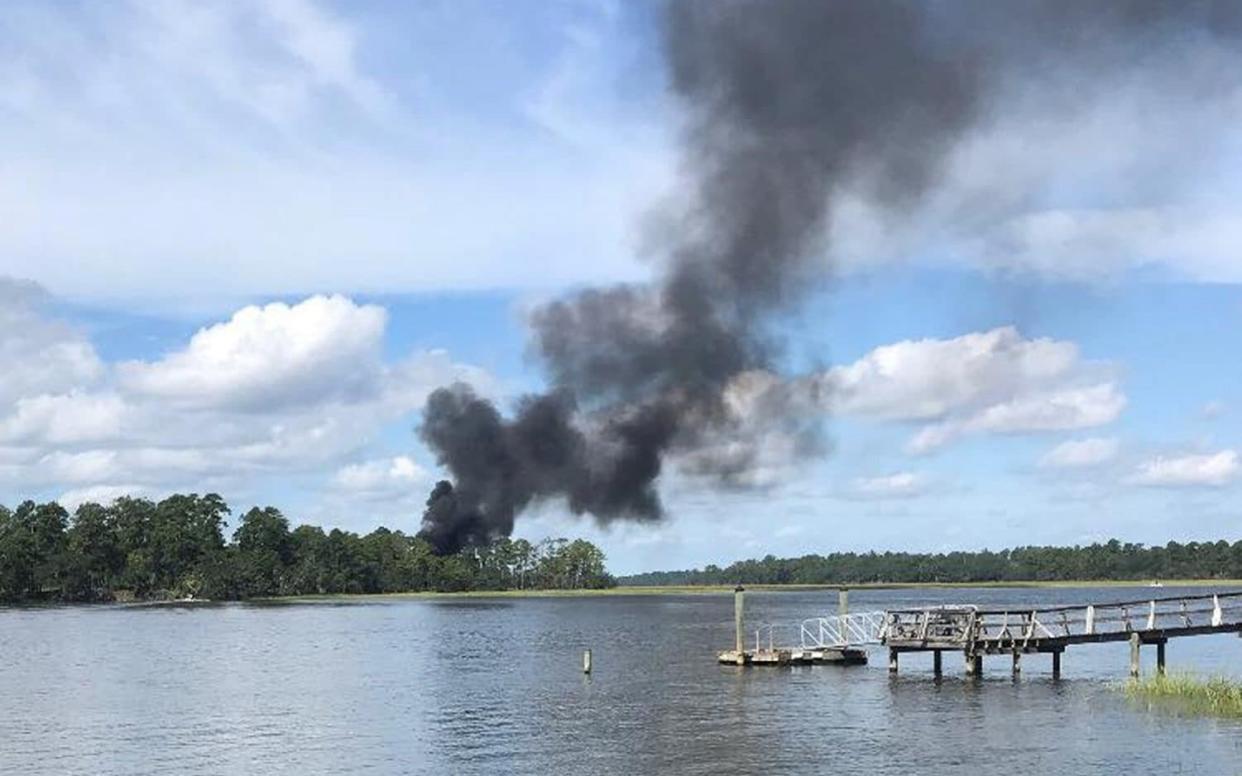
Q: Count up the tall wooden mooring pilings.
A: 2